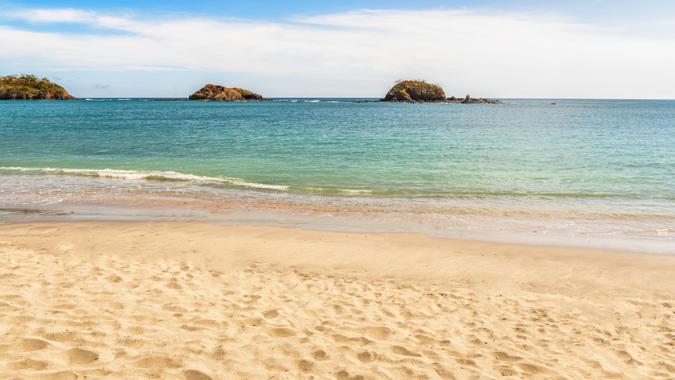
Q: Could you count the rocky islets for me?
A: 3